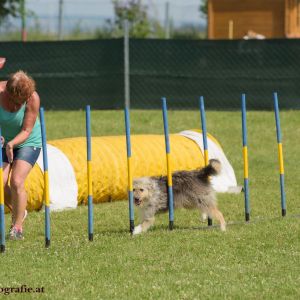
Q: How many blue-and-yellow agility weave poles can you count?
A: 8